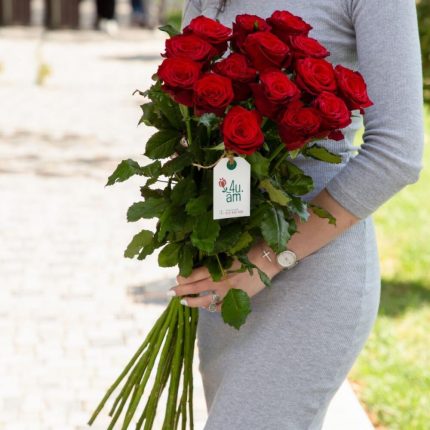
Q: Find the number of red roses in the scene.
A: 15